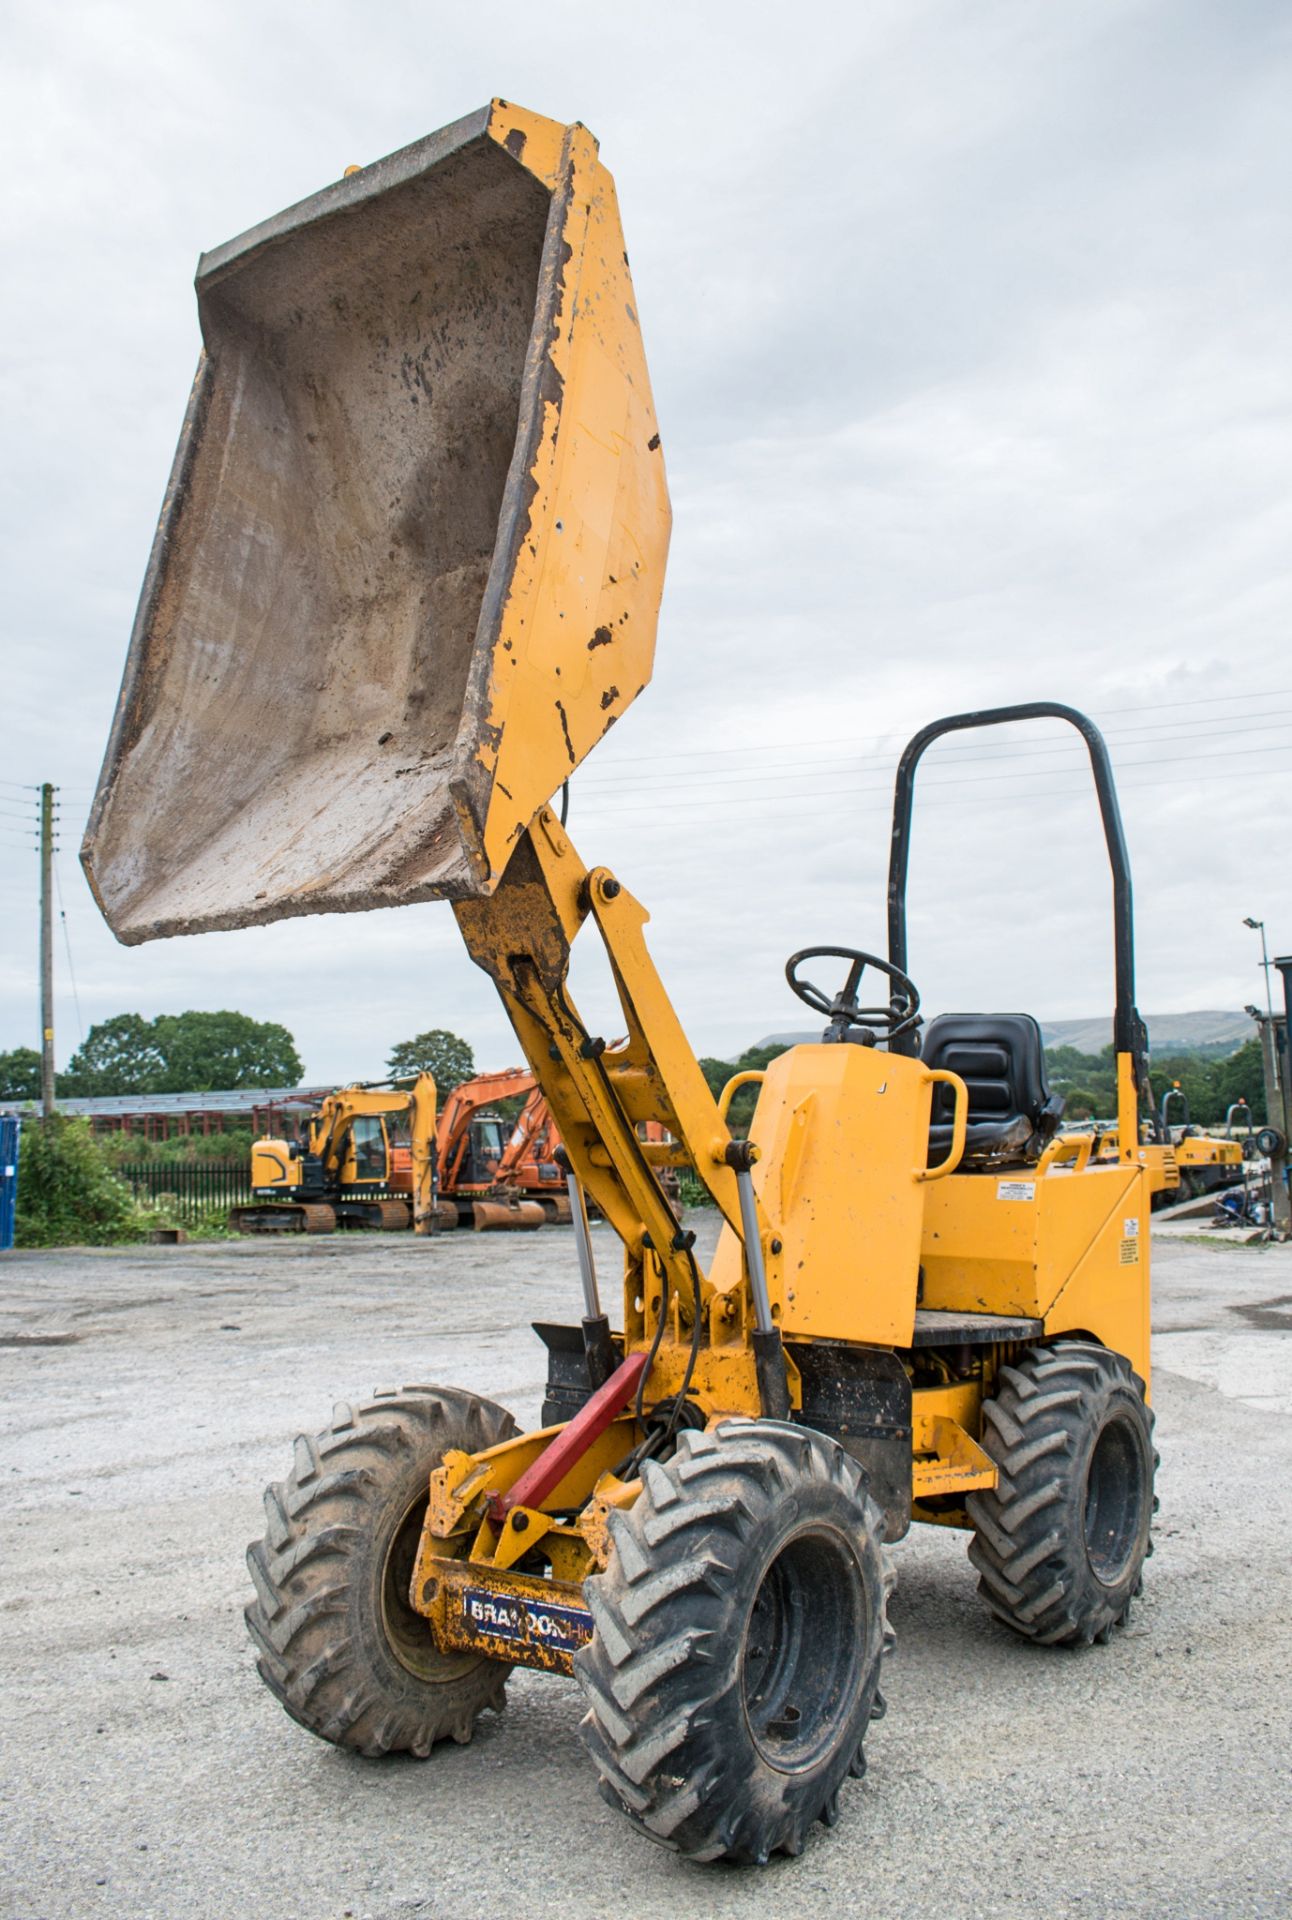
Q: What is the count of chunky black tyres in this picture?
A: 3